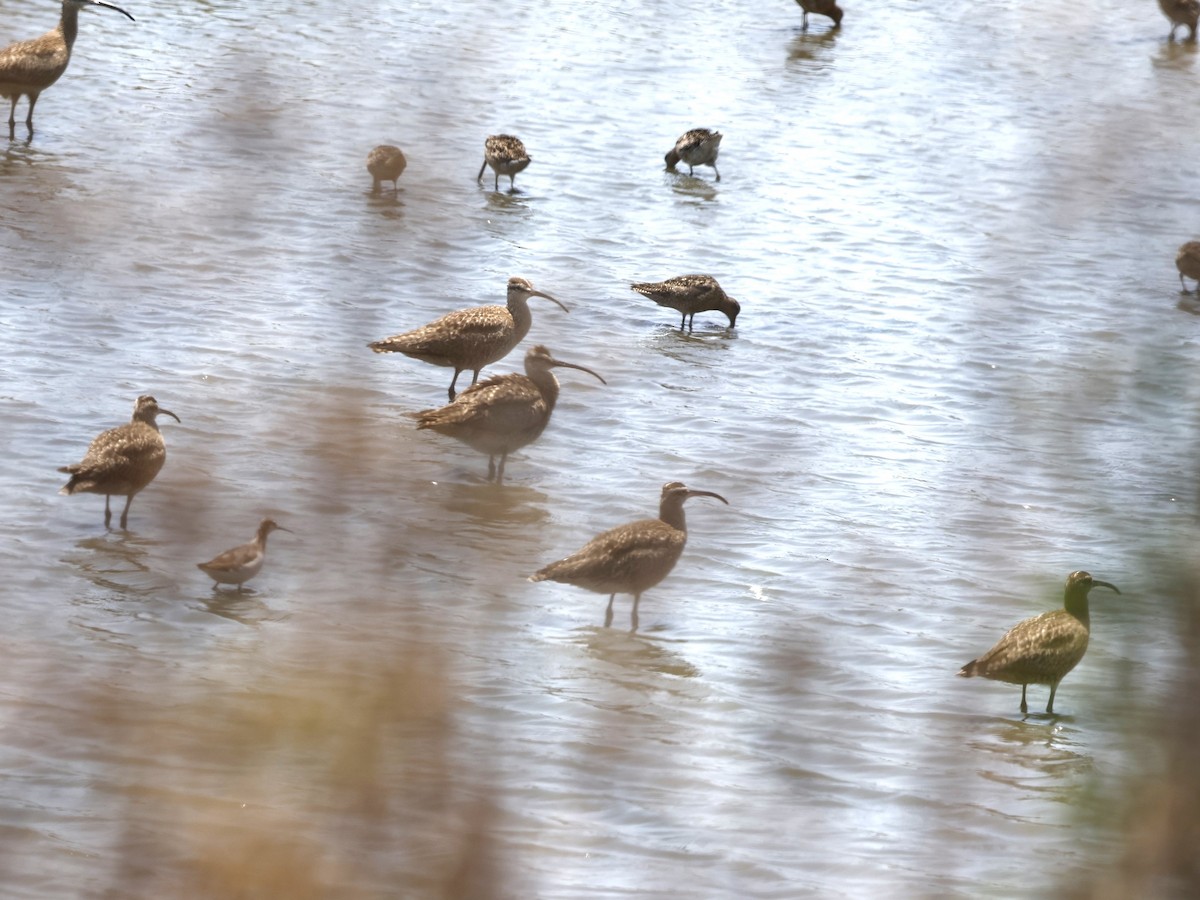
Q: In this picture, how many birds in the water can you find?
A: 14